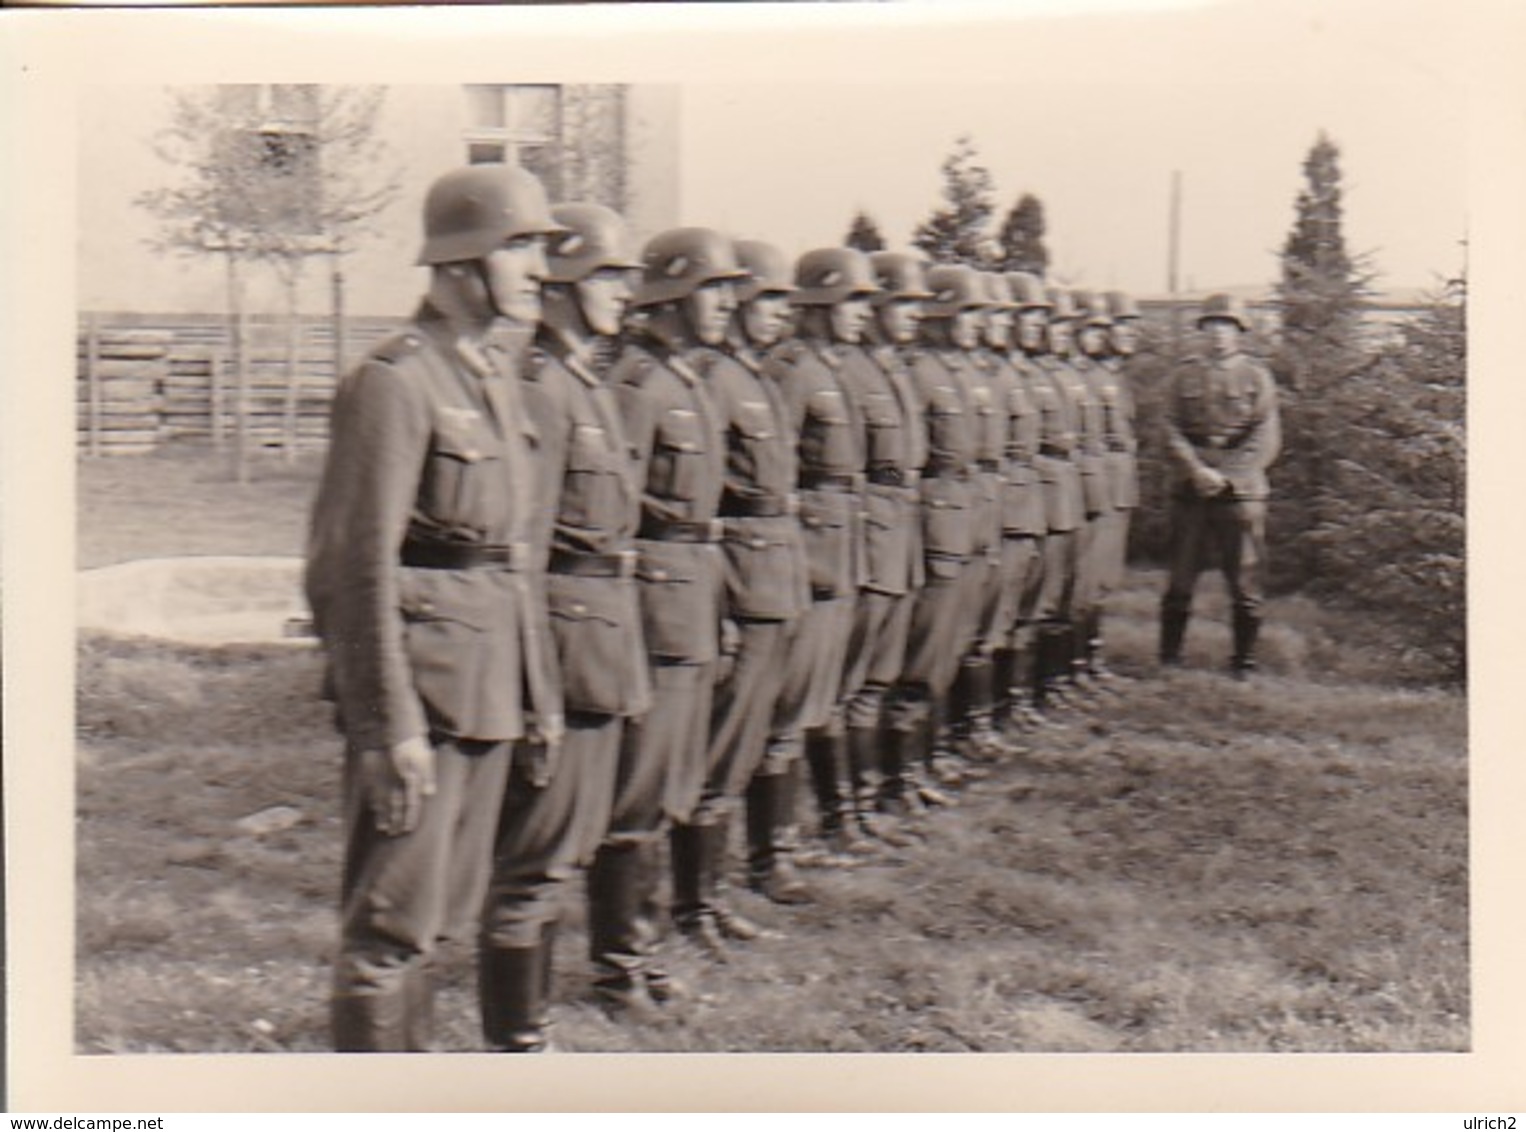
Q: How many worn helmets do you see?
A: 13